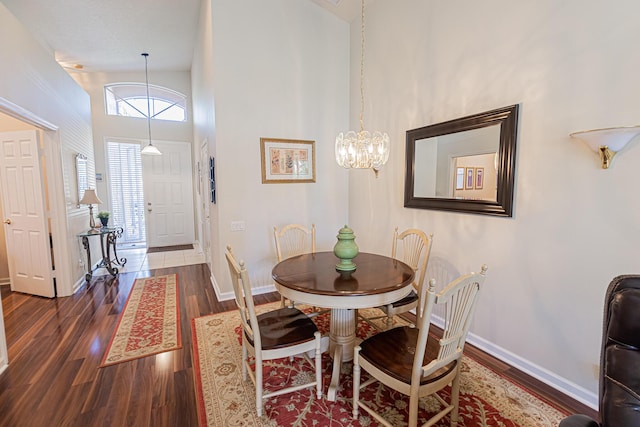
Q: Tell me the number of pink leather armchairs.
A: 0